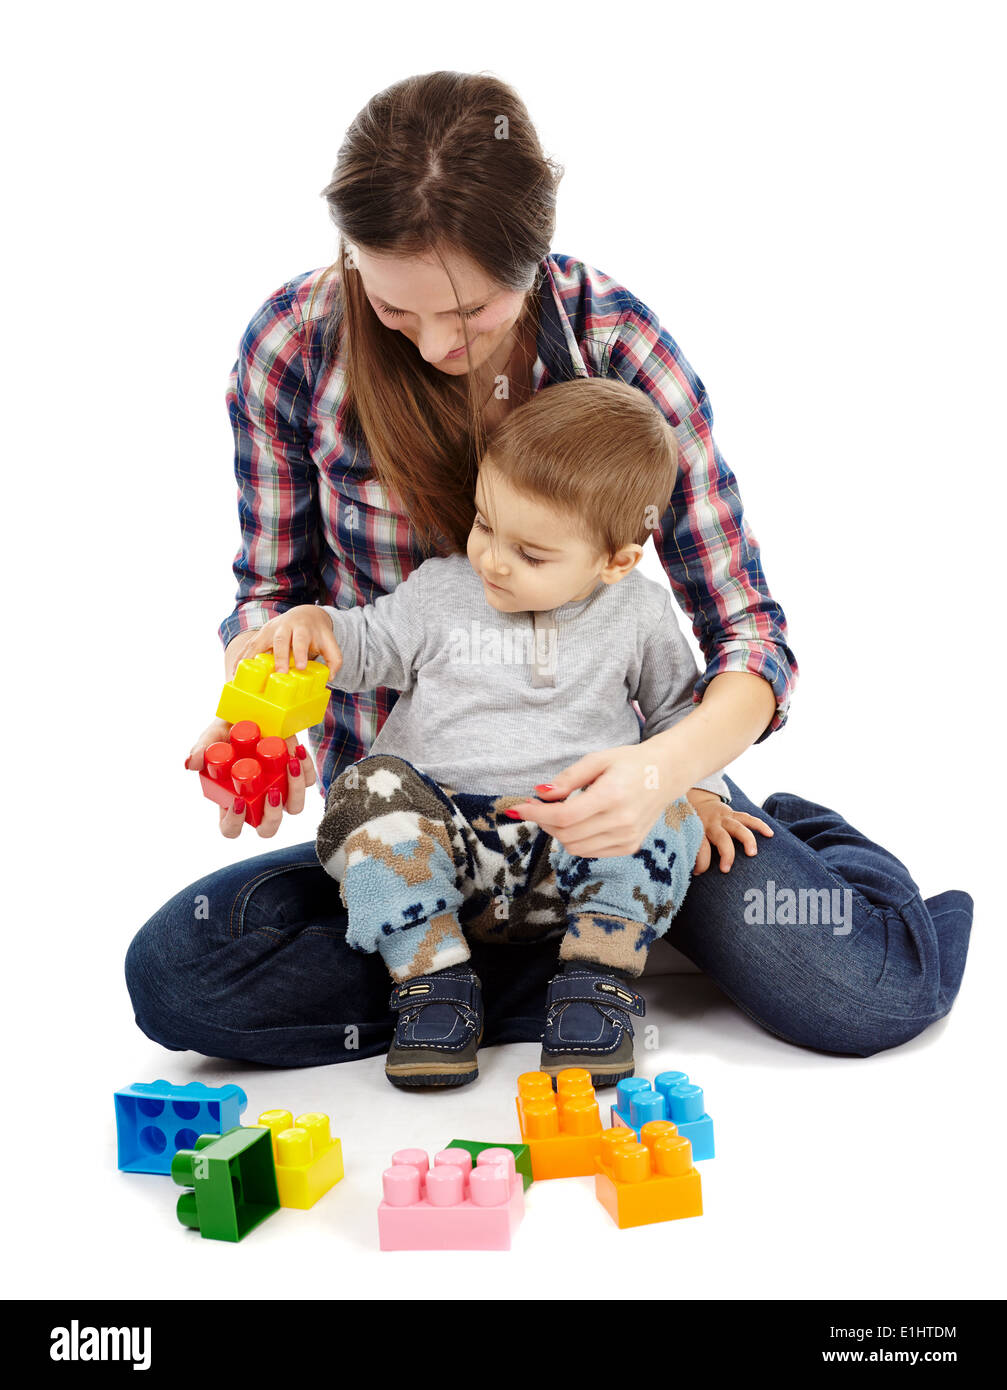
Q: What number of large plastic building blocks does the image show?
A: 10